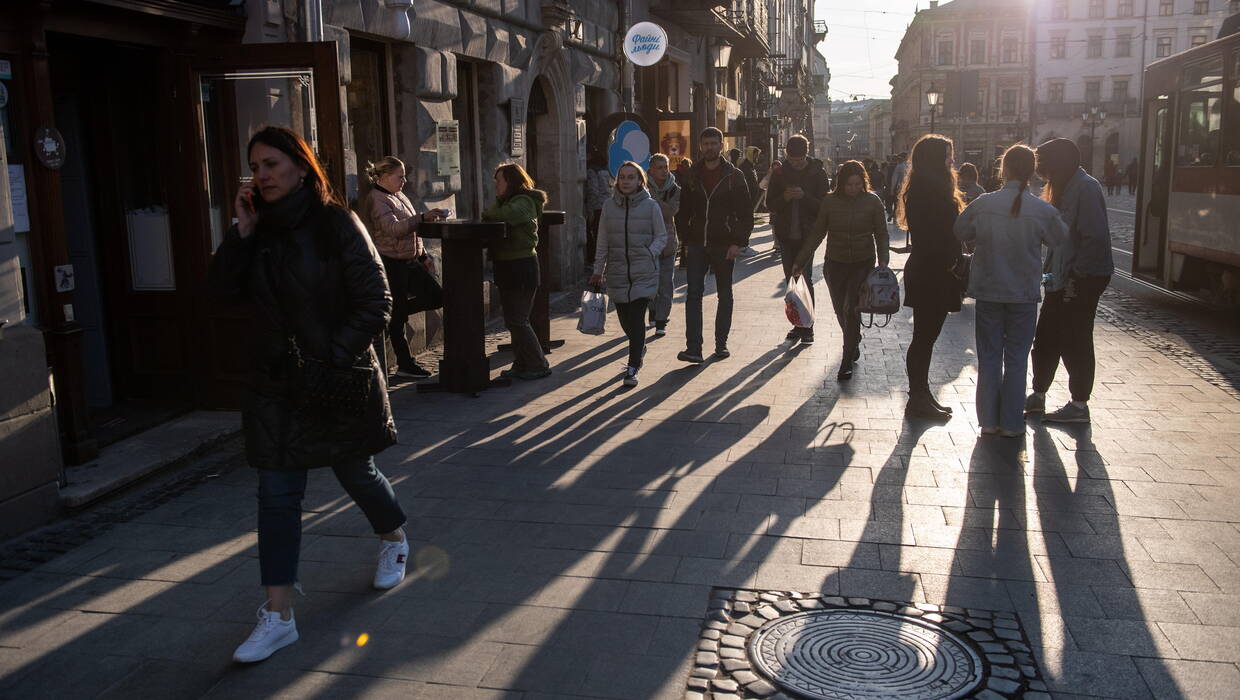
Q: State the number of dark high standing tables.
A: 2